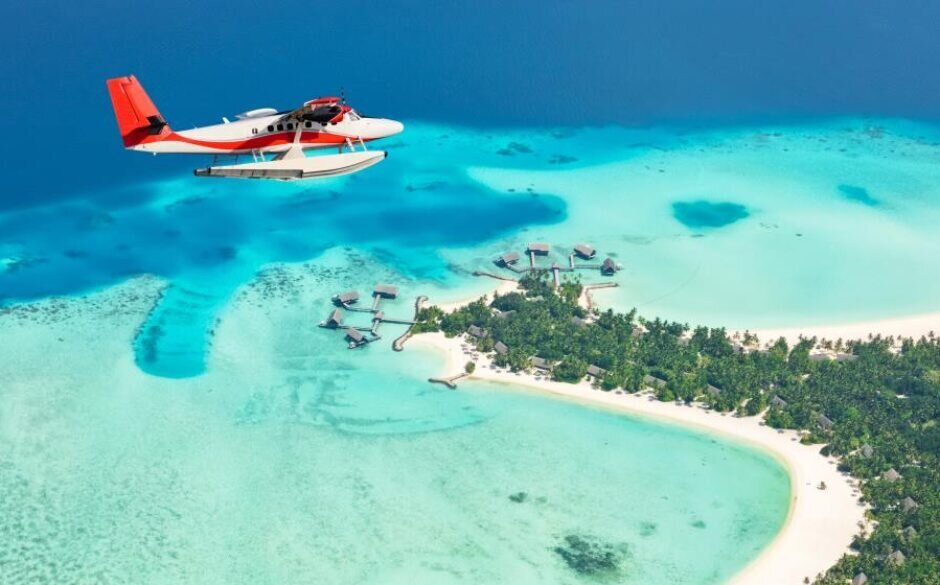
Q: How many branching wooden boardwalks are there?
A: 2